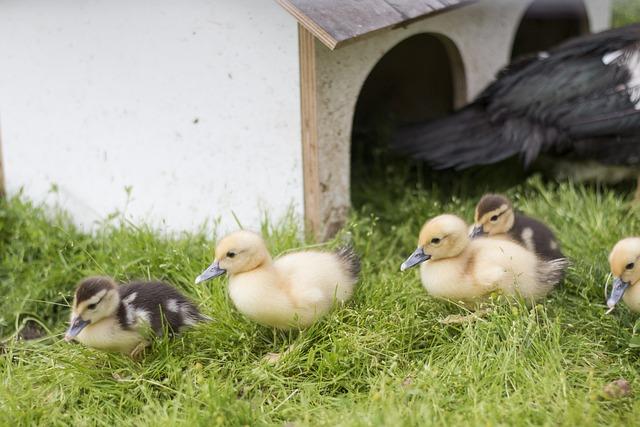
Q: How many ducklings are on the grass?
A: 5